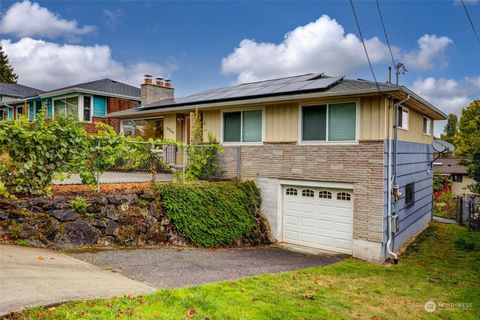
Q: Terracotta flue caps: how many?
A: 3